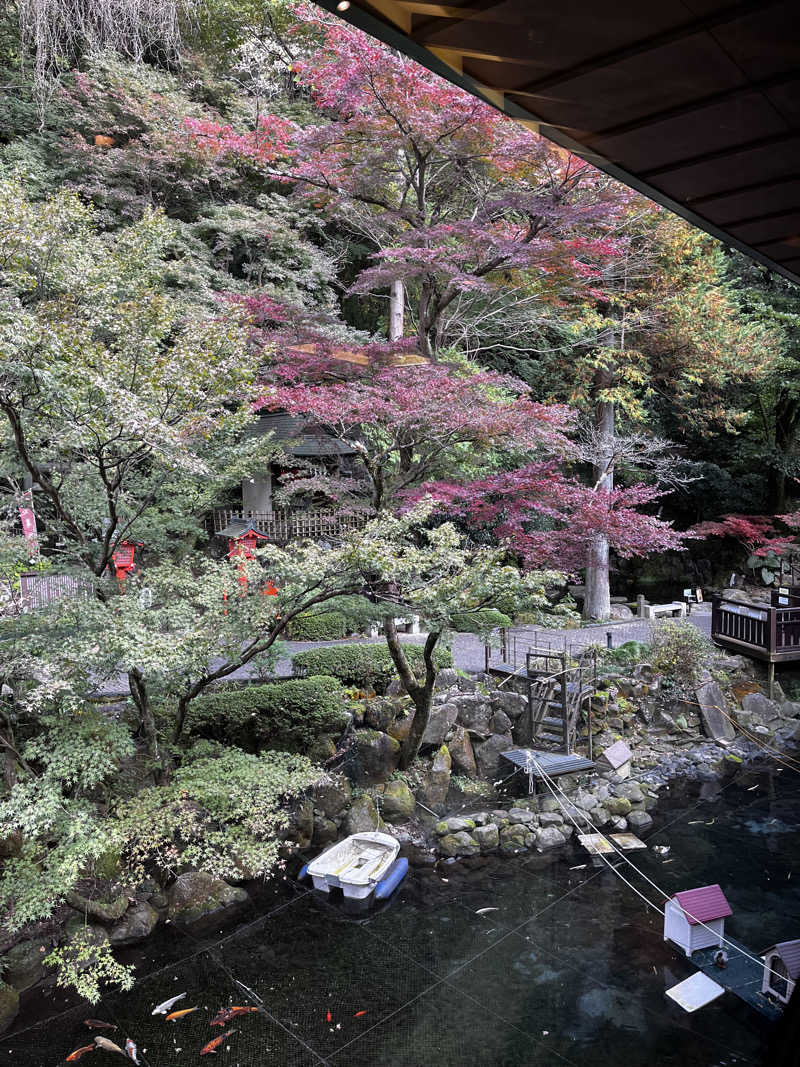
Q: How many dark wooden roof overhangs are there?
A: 1